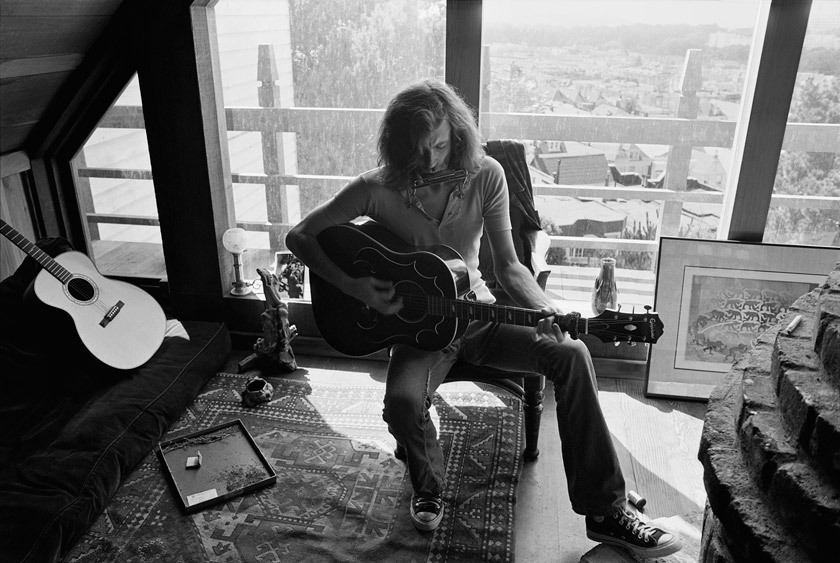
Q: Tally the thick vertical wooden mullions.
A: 3